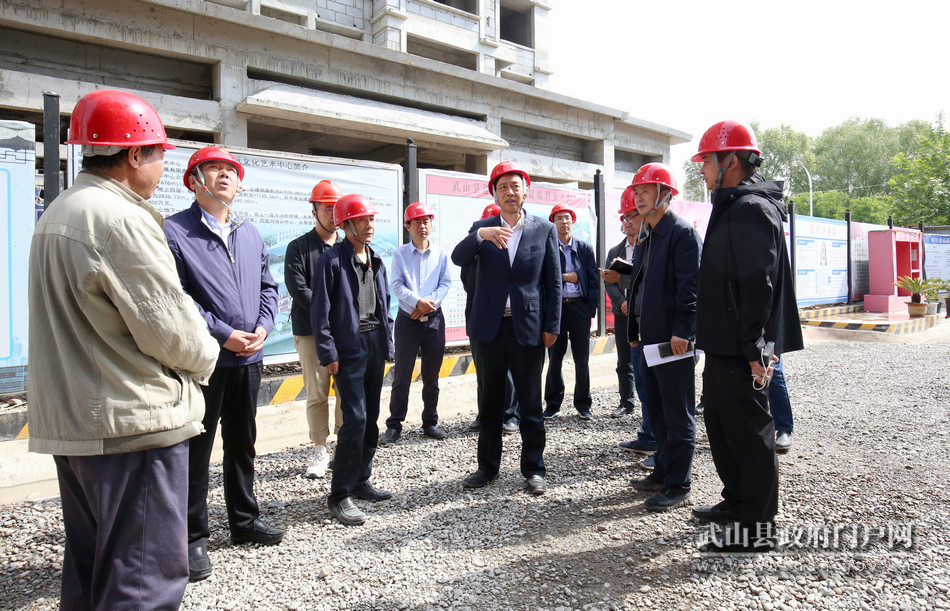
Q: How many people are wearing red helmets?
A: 11